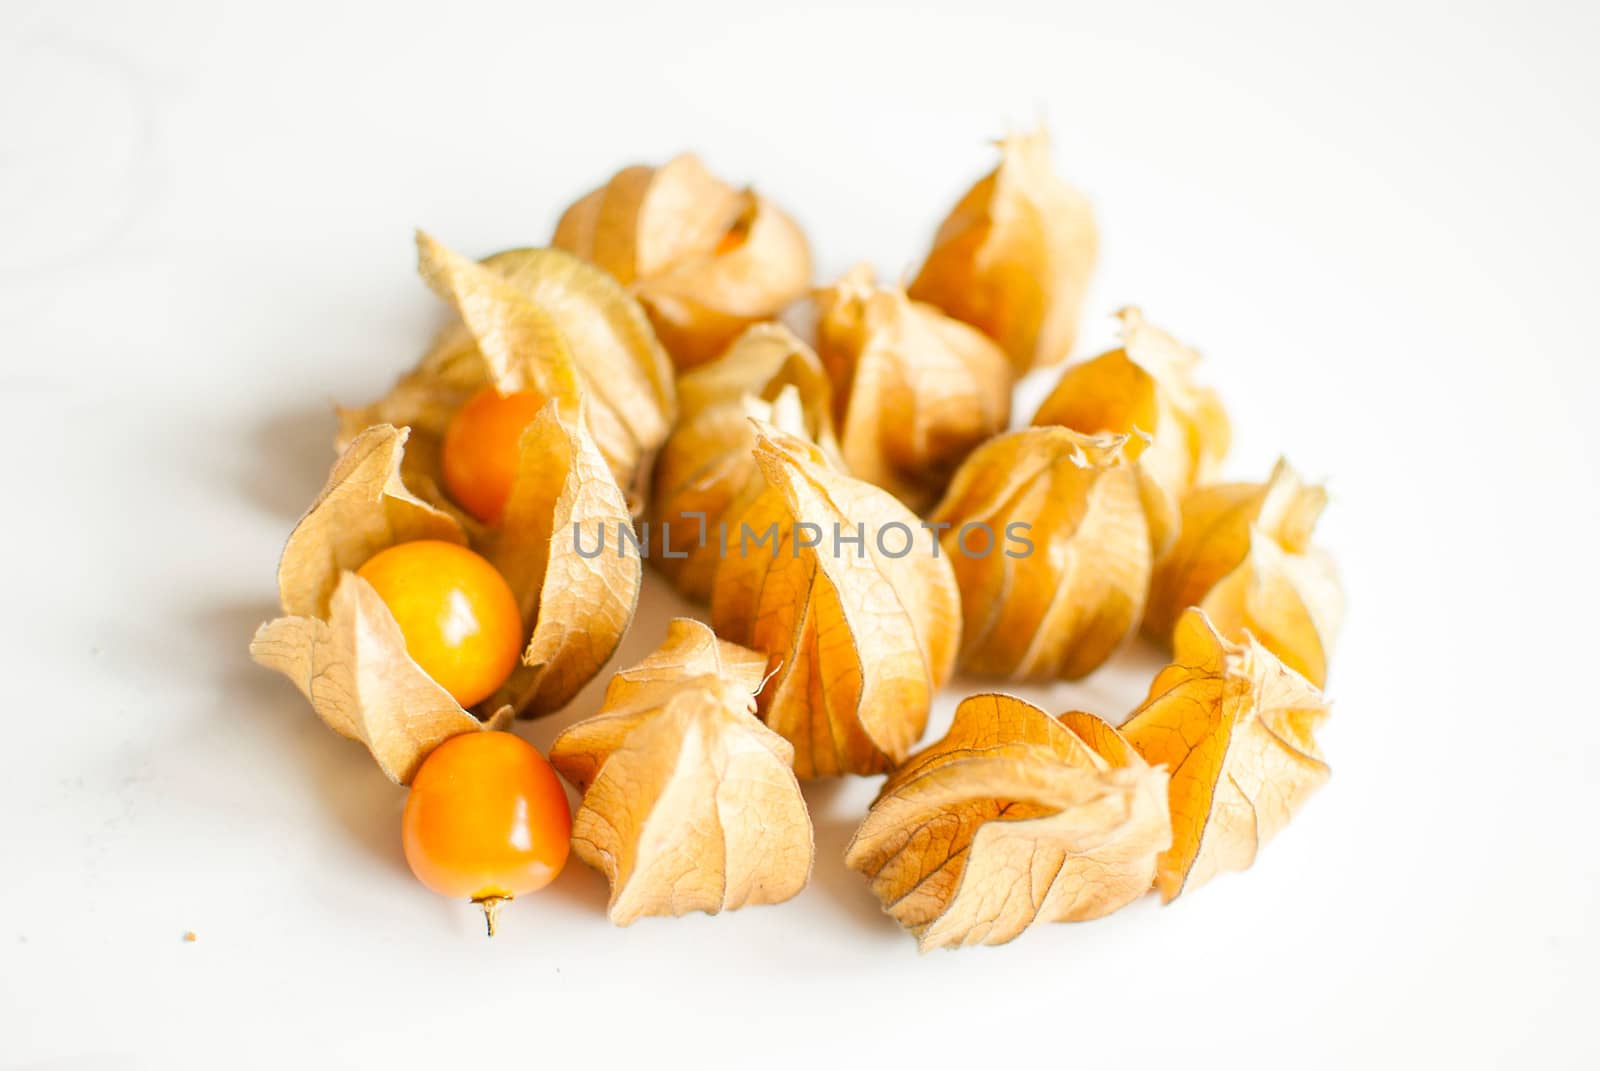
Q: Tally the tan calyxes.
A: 13